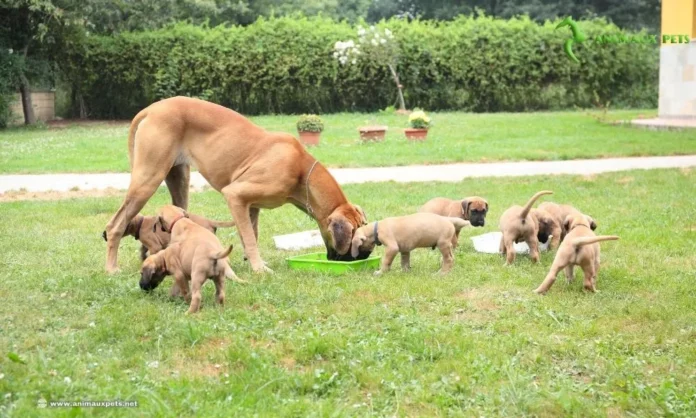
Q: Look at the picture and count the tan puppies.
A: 8